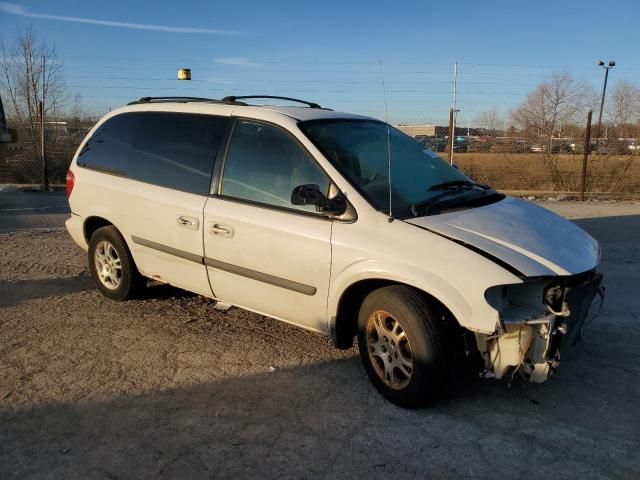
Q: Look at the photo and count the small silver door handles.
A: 2